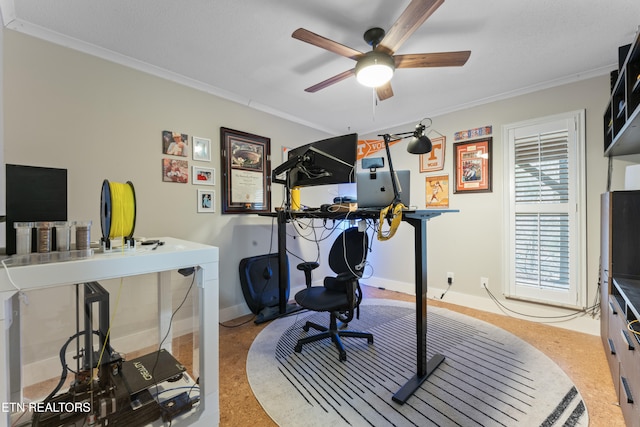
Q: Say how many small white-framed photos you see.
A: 3